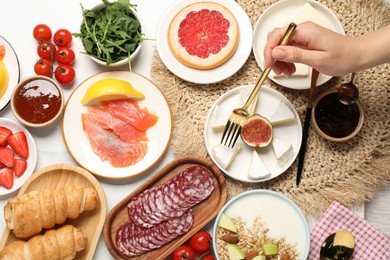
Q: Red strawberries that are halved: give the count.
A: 5